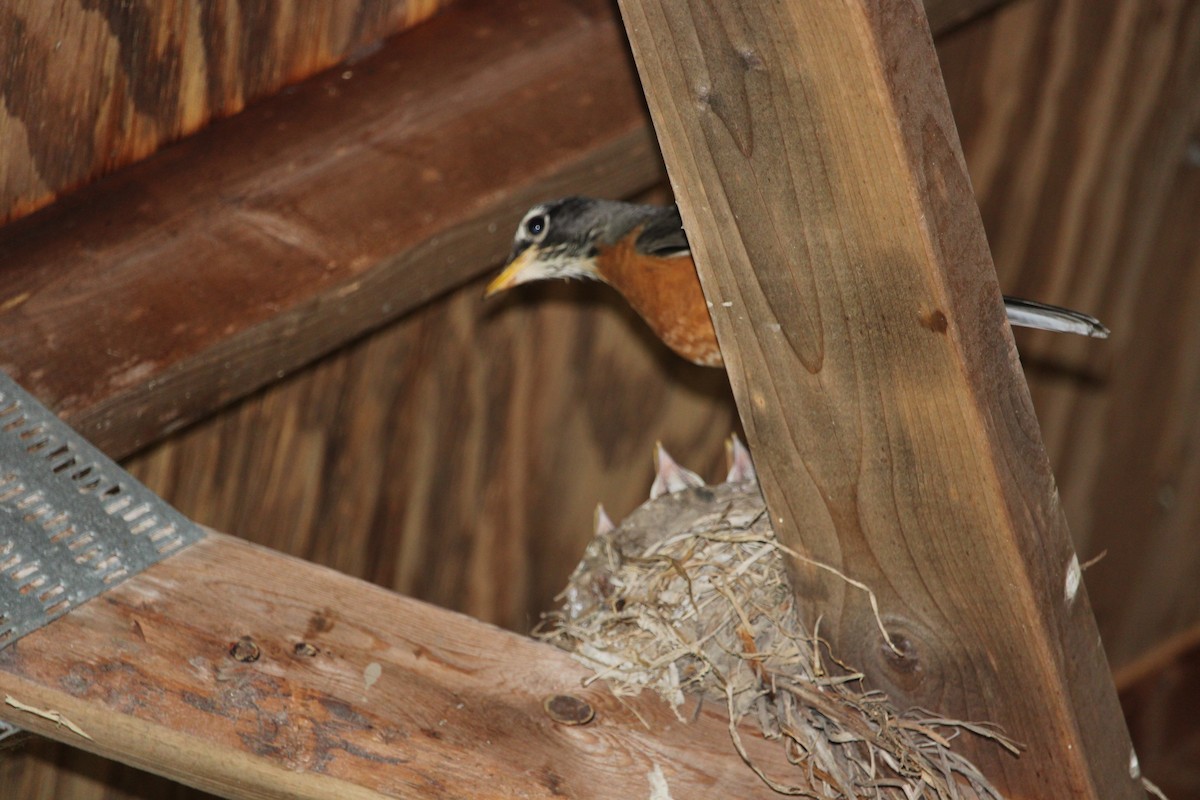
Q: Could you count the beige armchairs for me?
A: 0